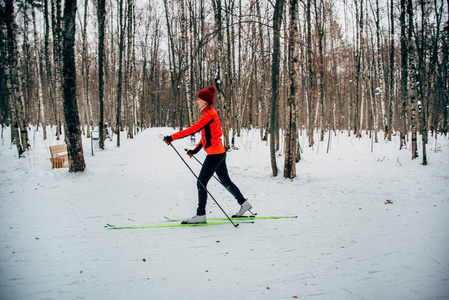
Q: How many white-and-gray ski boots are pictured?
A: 2